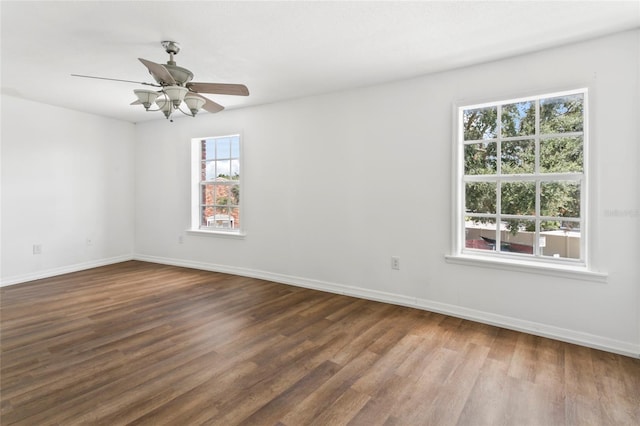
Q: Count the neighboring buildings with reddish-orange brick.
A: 1